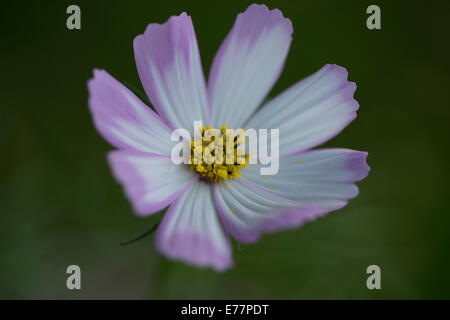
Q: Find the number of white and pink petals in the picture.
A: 8